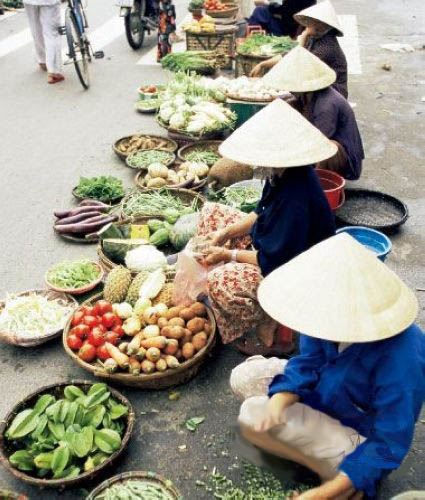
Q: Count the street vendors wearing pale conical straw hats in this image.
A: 4